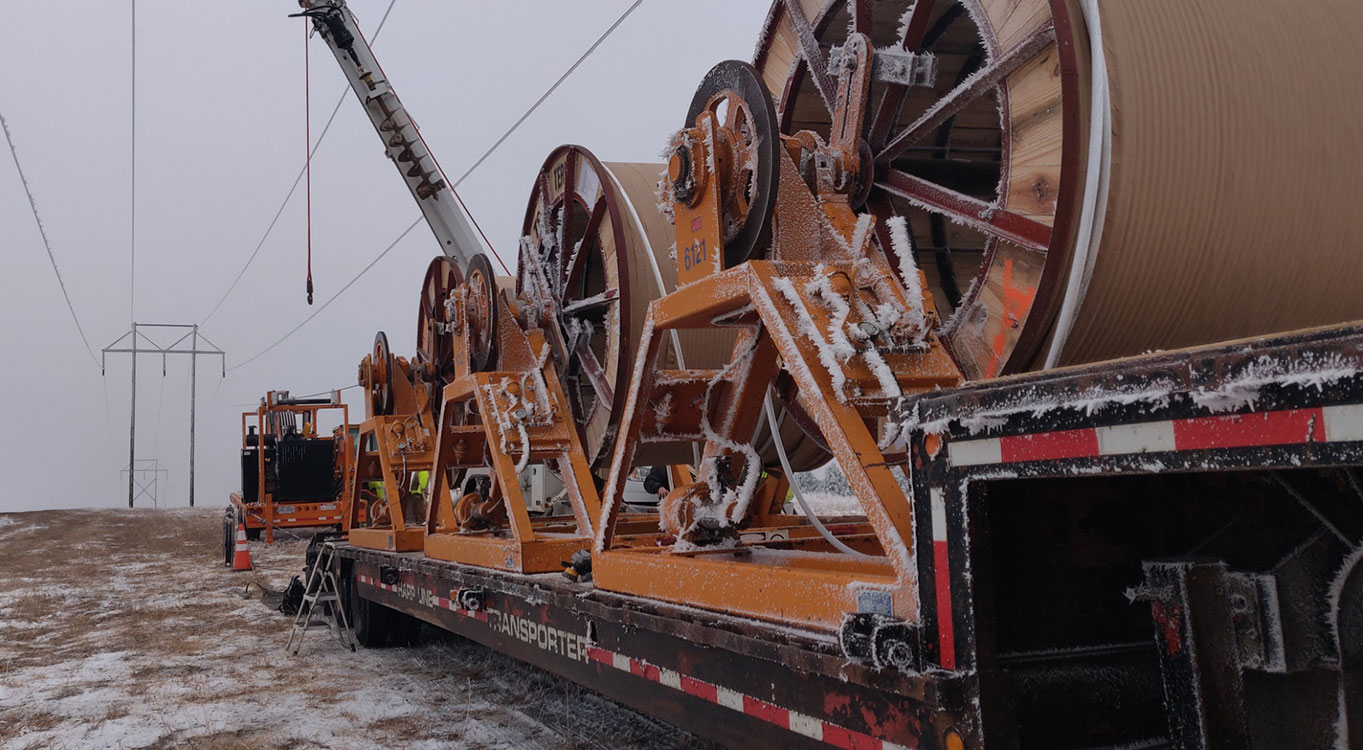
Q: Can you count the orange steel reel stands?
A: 3